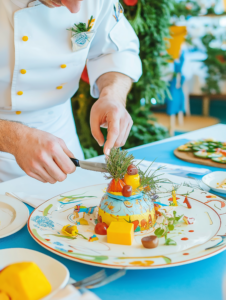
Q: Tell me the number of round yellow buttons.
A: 6